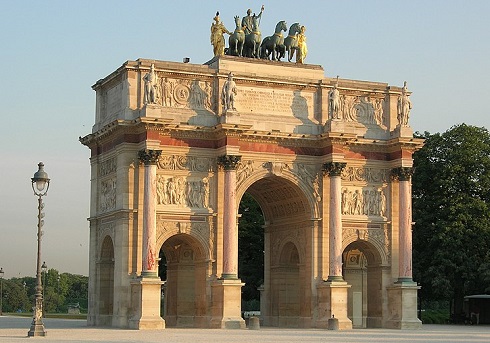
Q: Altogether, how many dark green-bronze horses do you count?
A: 4